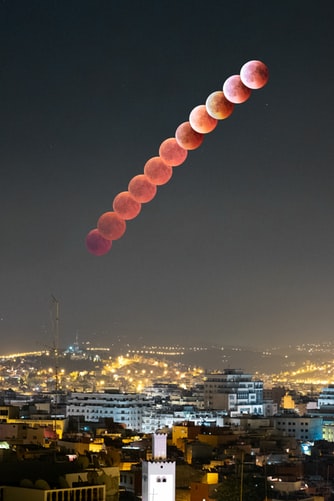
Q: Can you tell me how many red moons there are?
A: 11